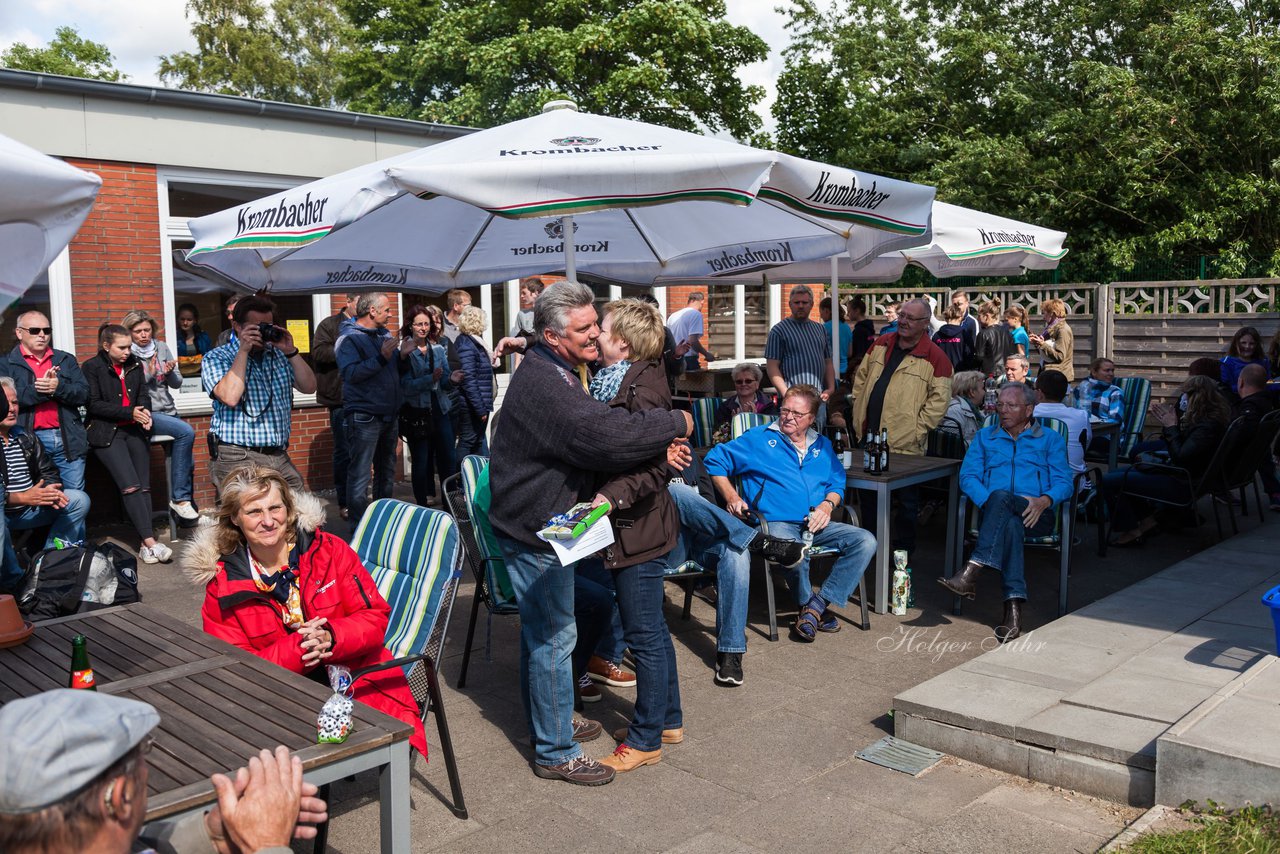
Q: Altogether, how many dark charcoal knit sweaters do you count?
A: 1